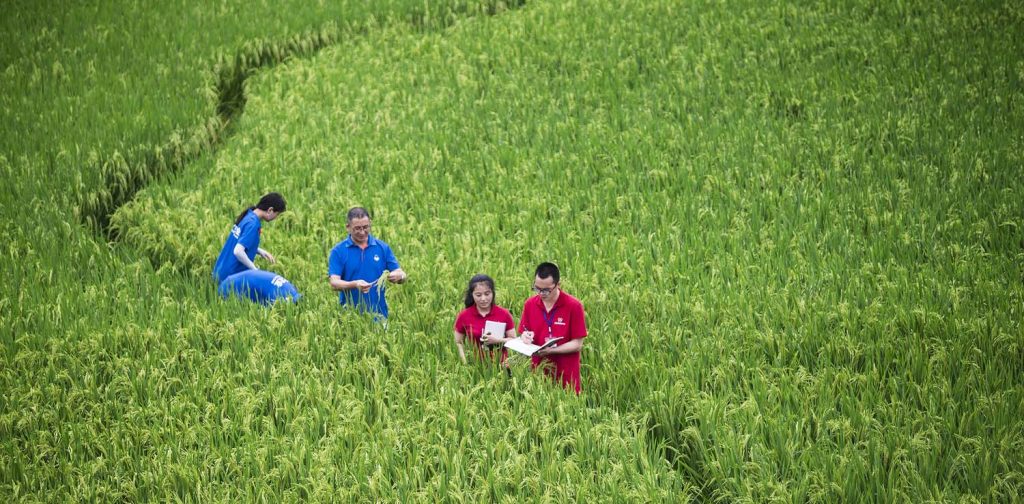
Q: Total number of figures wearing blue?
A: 3